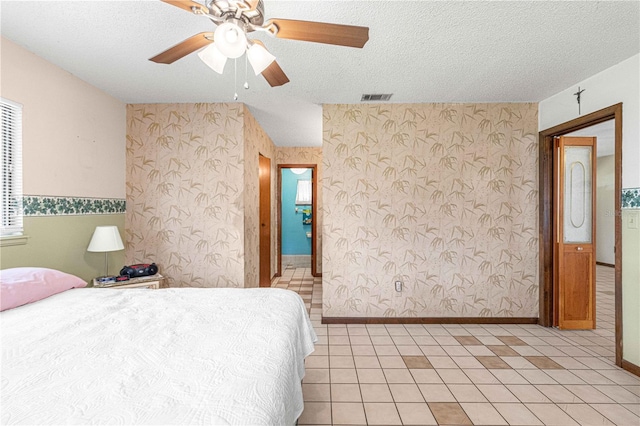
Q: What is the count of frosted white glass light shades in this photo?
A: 3